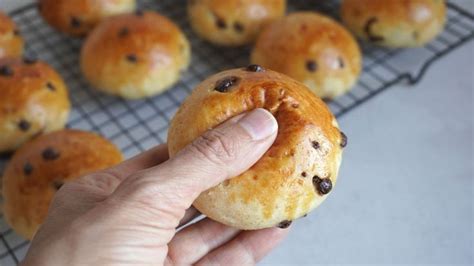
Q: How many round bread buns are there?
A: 9